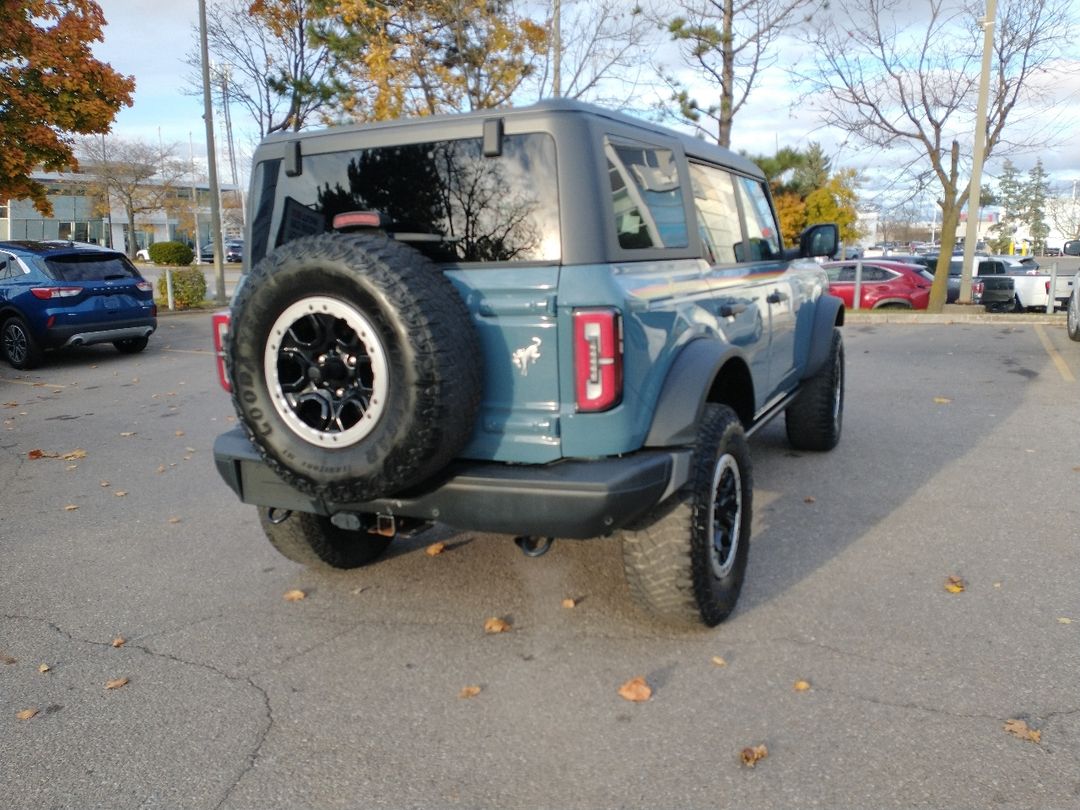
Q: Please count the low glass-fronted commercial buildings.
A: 1